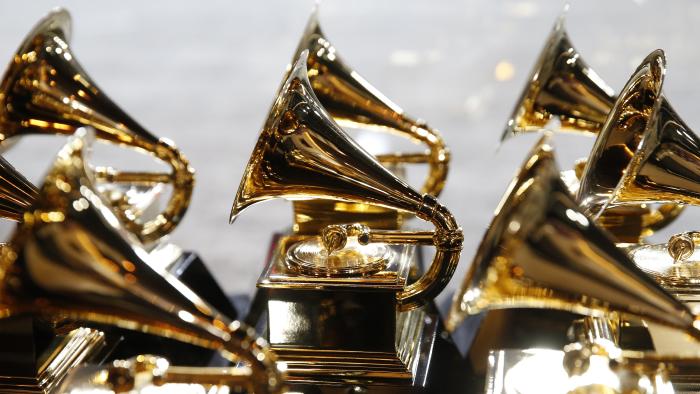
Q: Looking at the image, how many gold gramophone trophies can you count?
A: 8